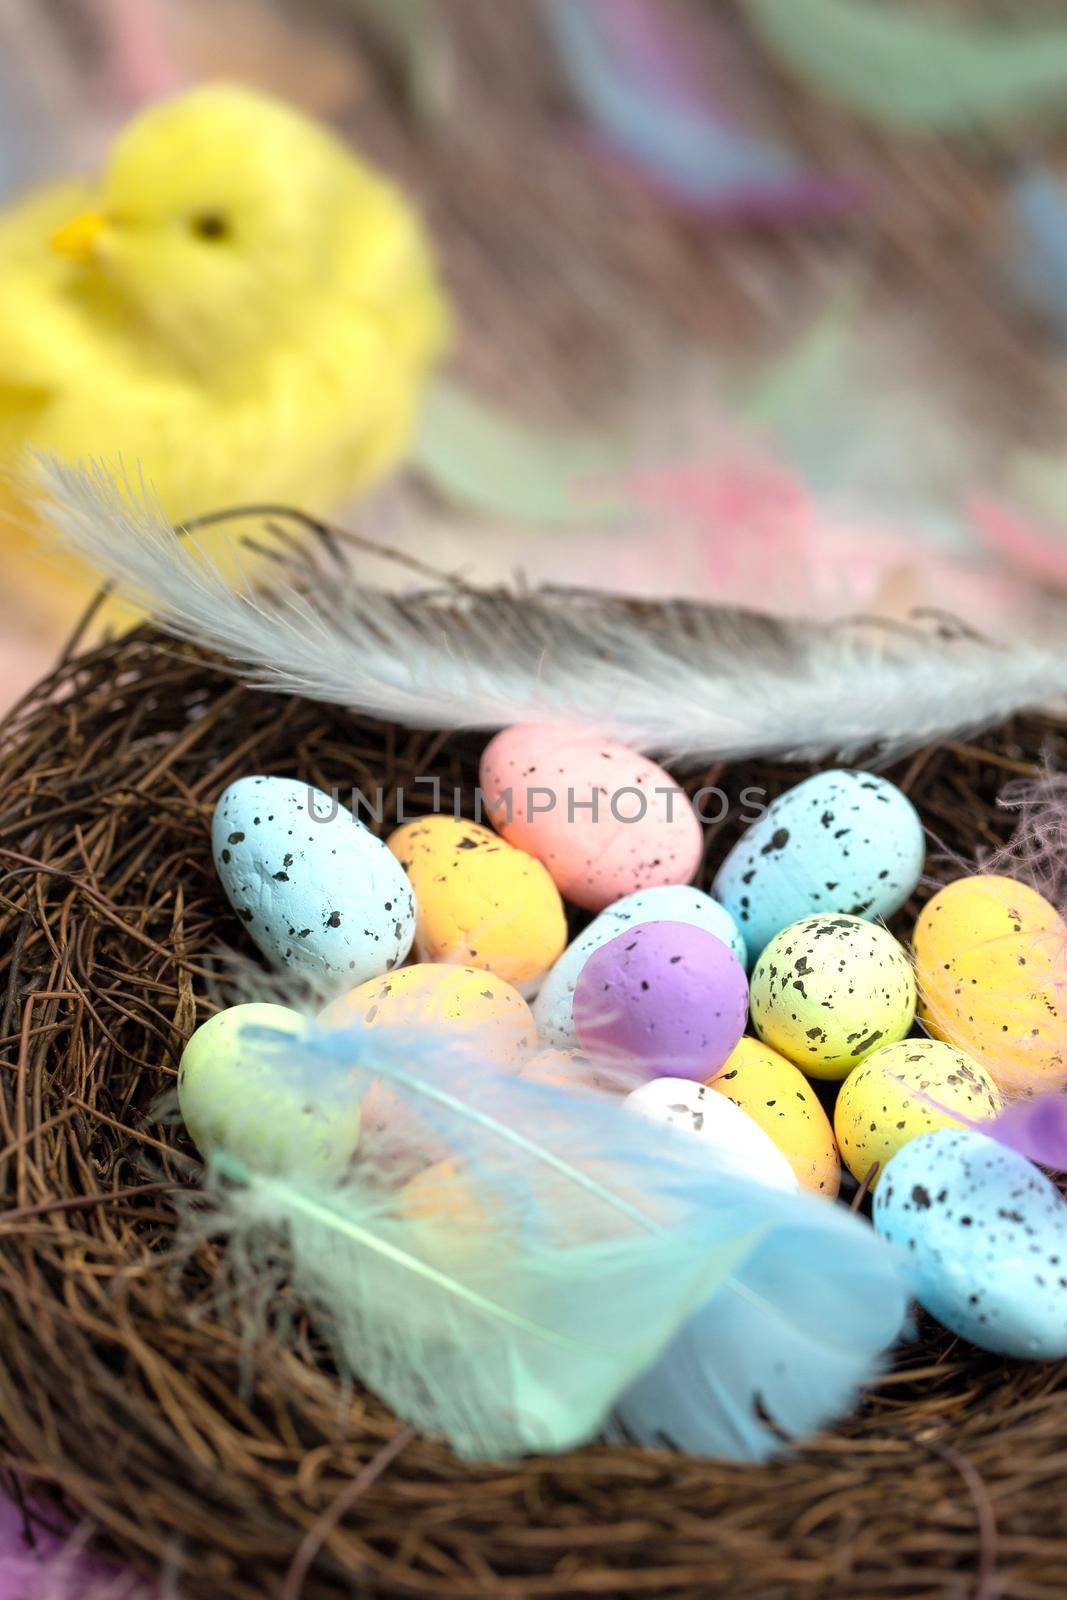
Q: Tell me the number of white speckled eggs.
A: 1